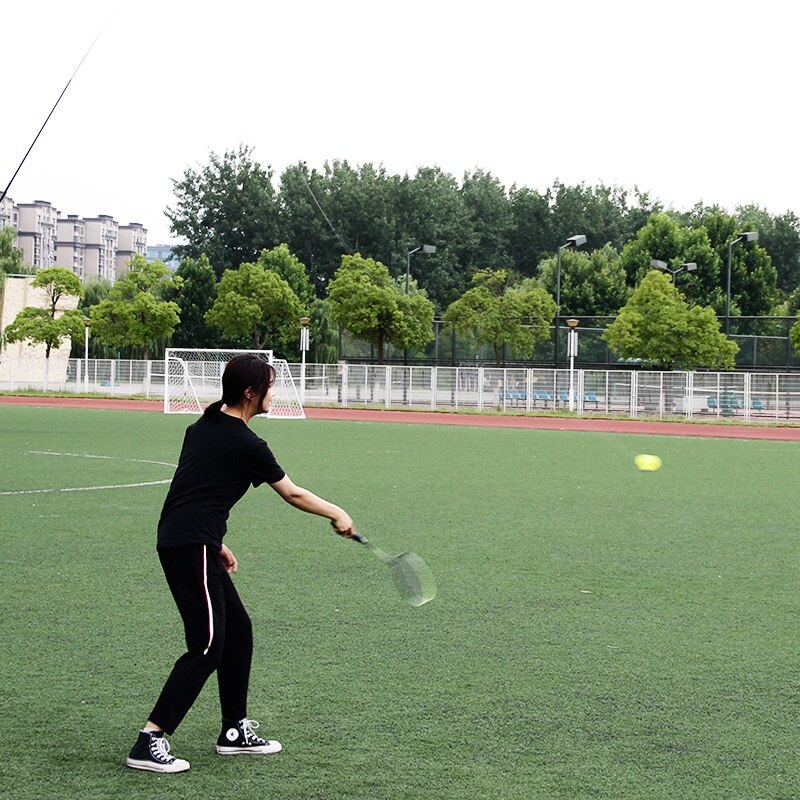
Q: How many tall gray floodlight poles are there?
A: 4